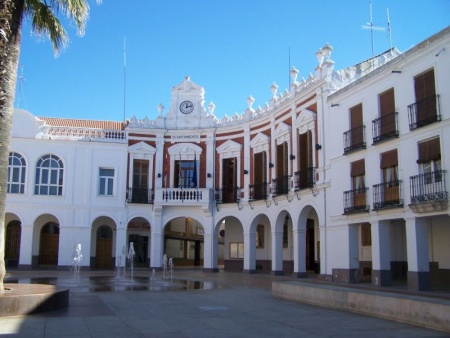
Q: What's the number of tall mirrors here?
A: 0